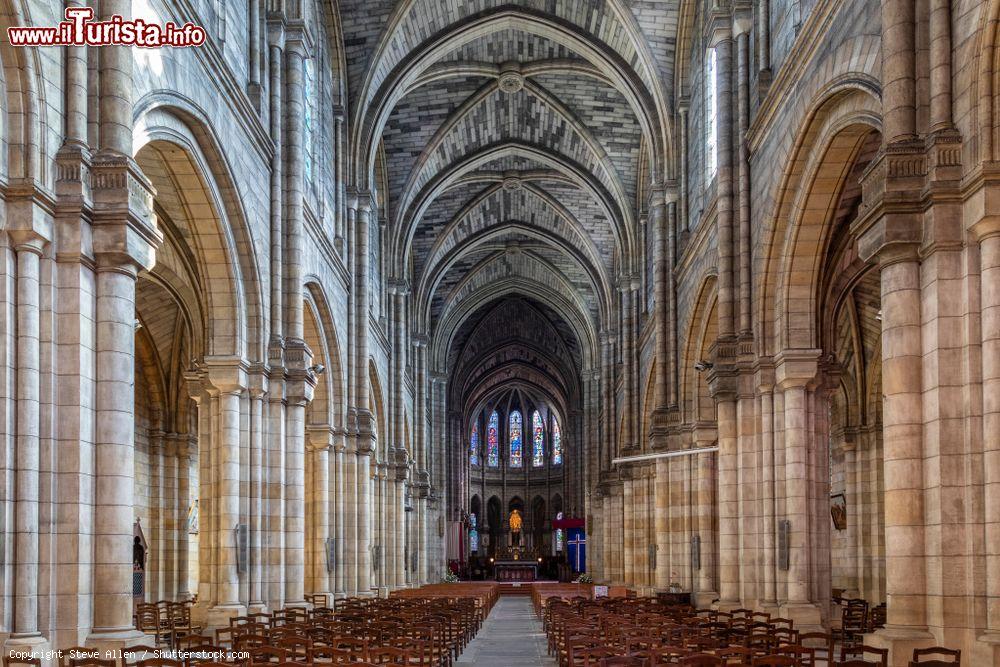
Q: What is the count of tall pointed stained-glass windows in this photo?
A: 5